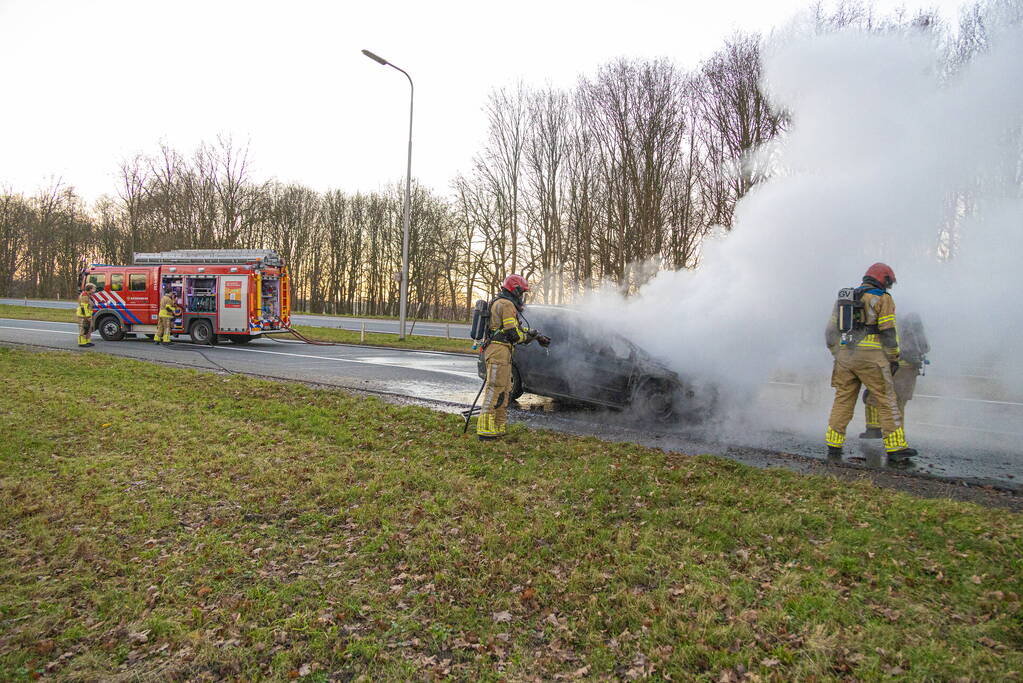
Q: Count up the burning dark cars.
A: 1